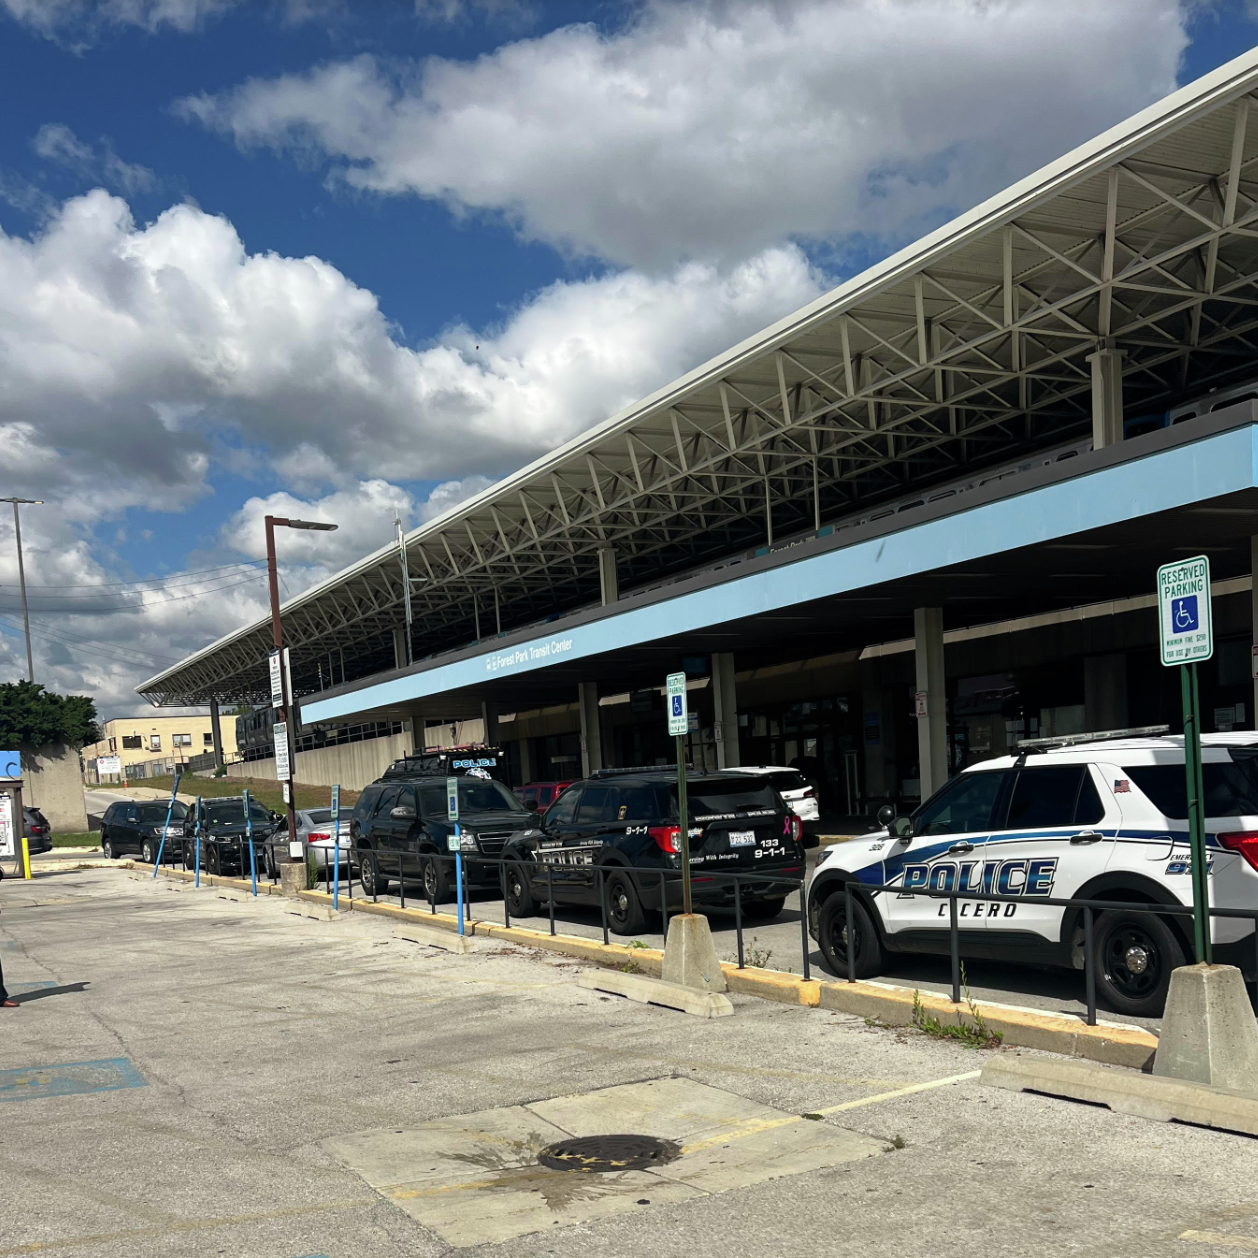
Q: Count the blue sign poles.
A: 5